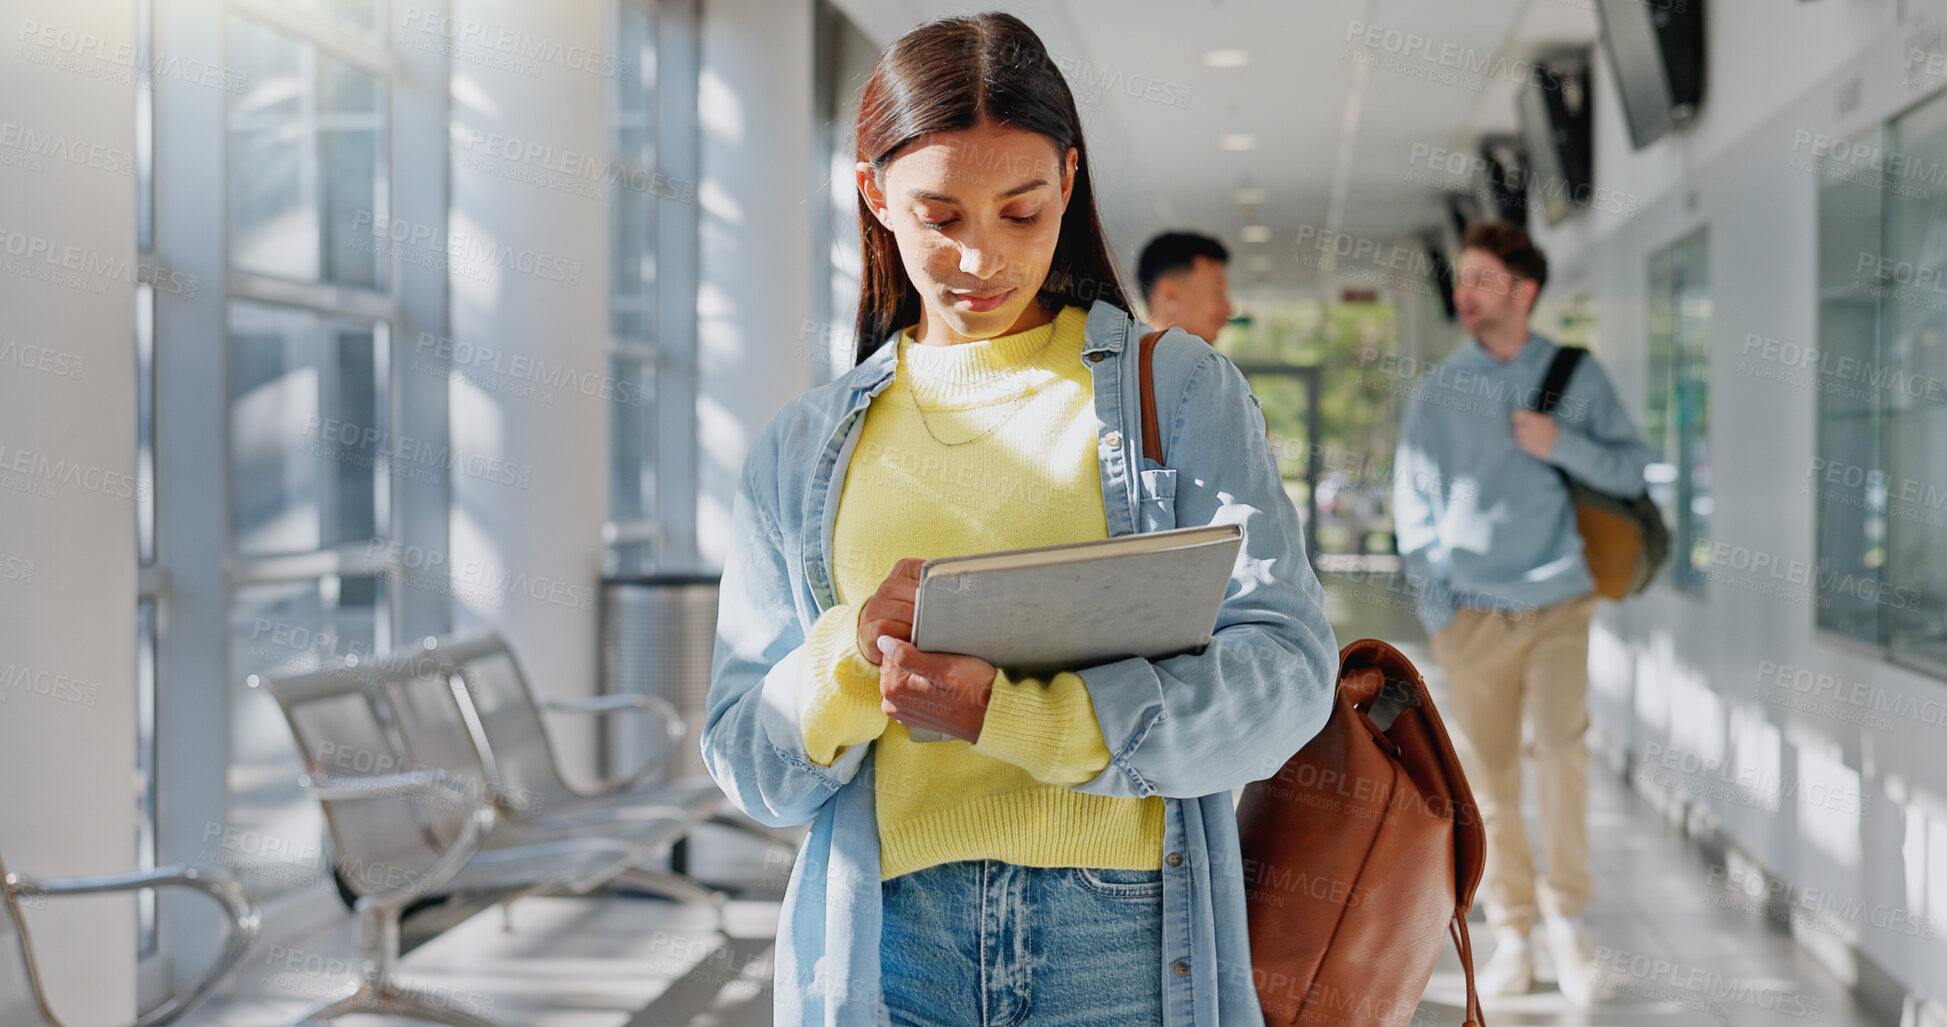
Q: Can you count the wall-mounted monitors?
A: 5